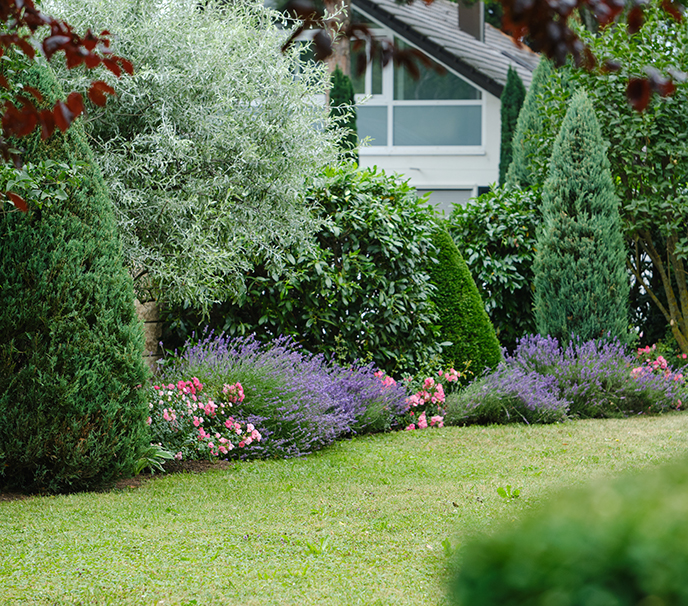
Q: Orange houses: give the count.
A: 0